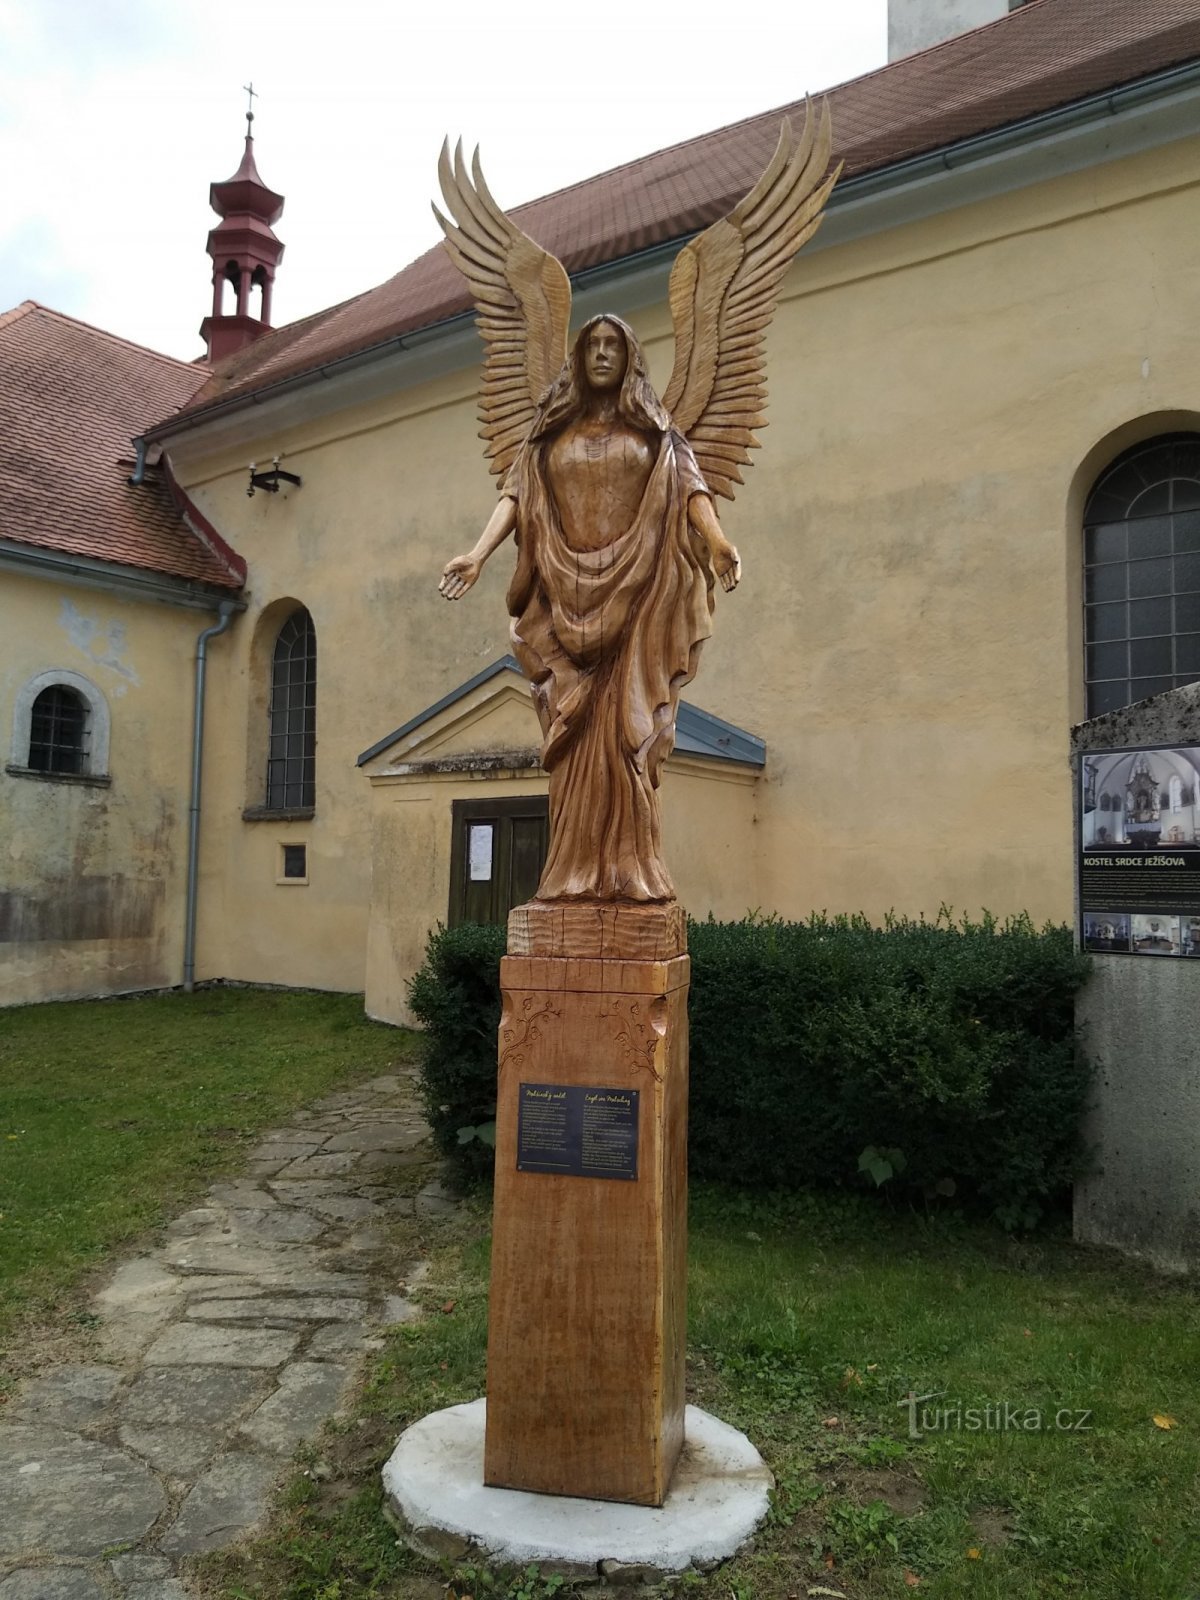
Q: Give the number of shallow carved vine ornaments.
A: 2